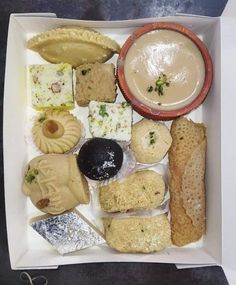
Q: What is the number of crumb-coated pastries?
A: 2